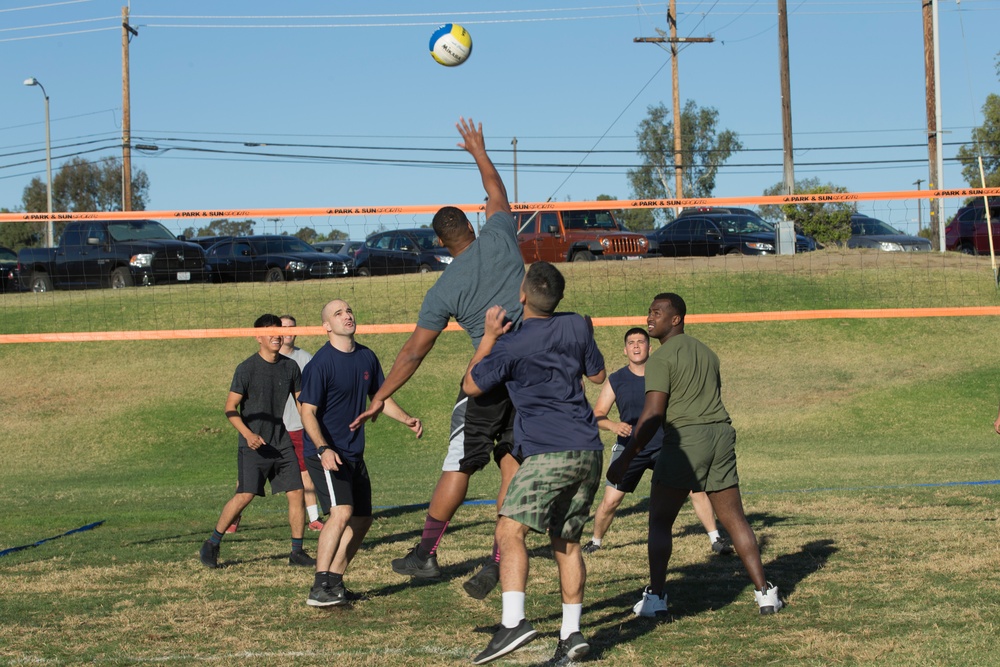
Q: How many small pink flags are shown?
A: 0